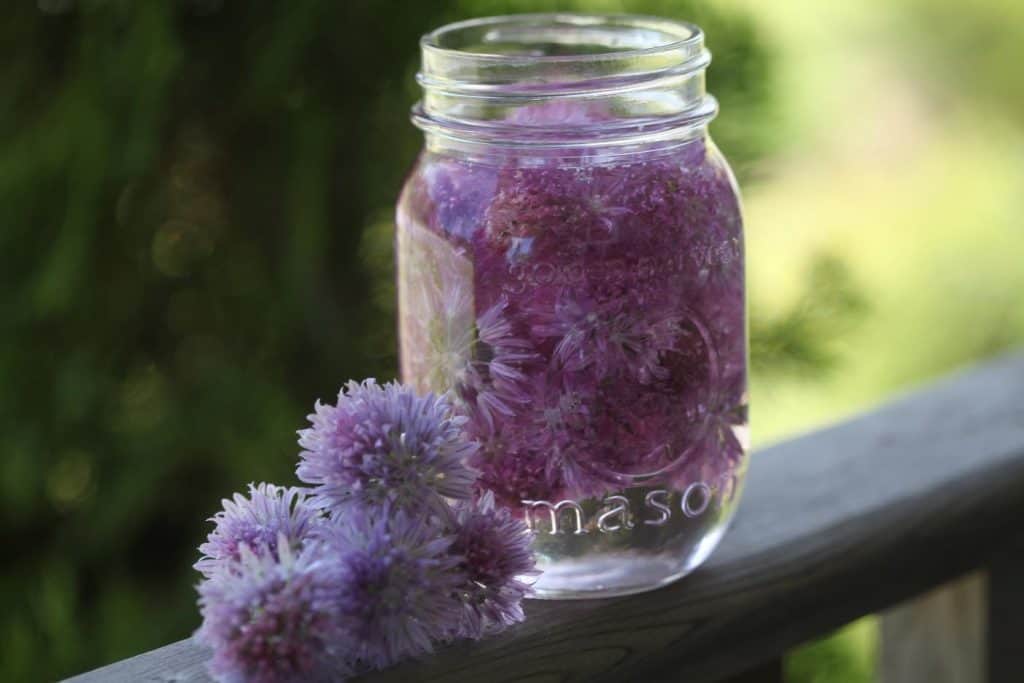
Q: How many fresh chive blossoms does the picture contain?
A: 5